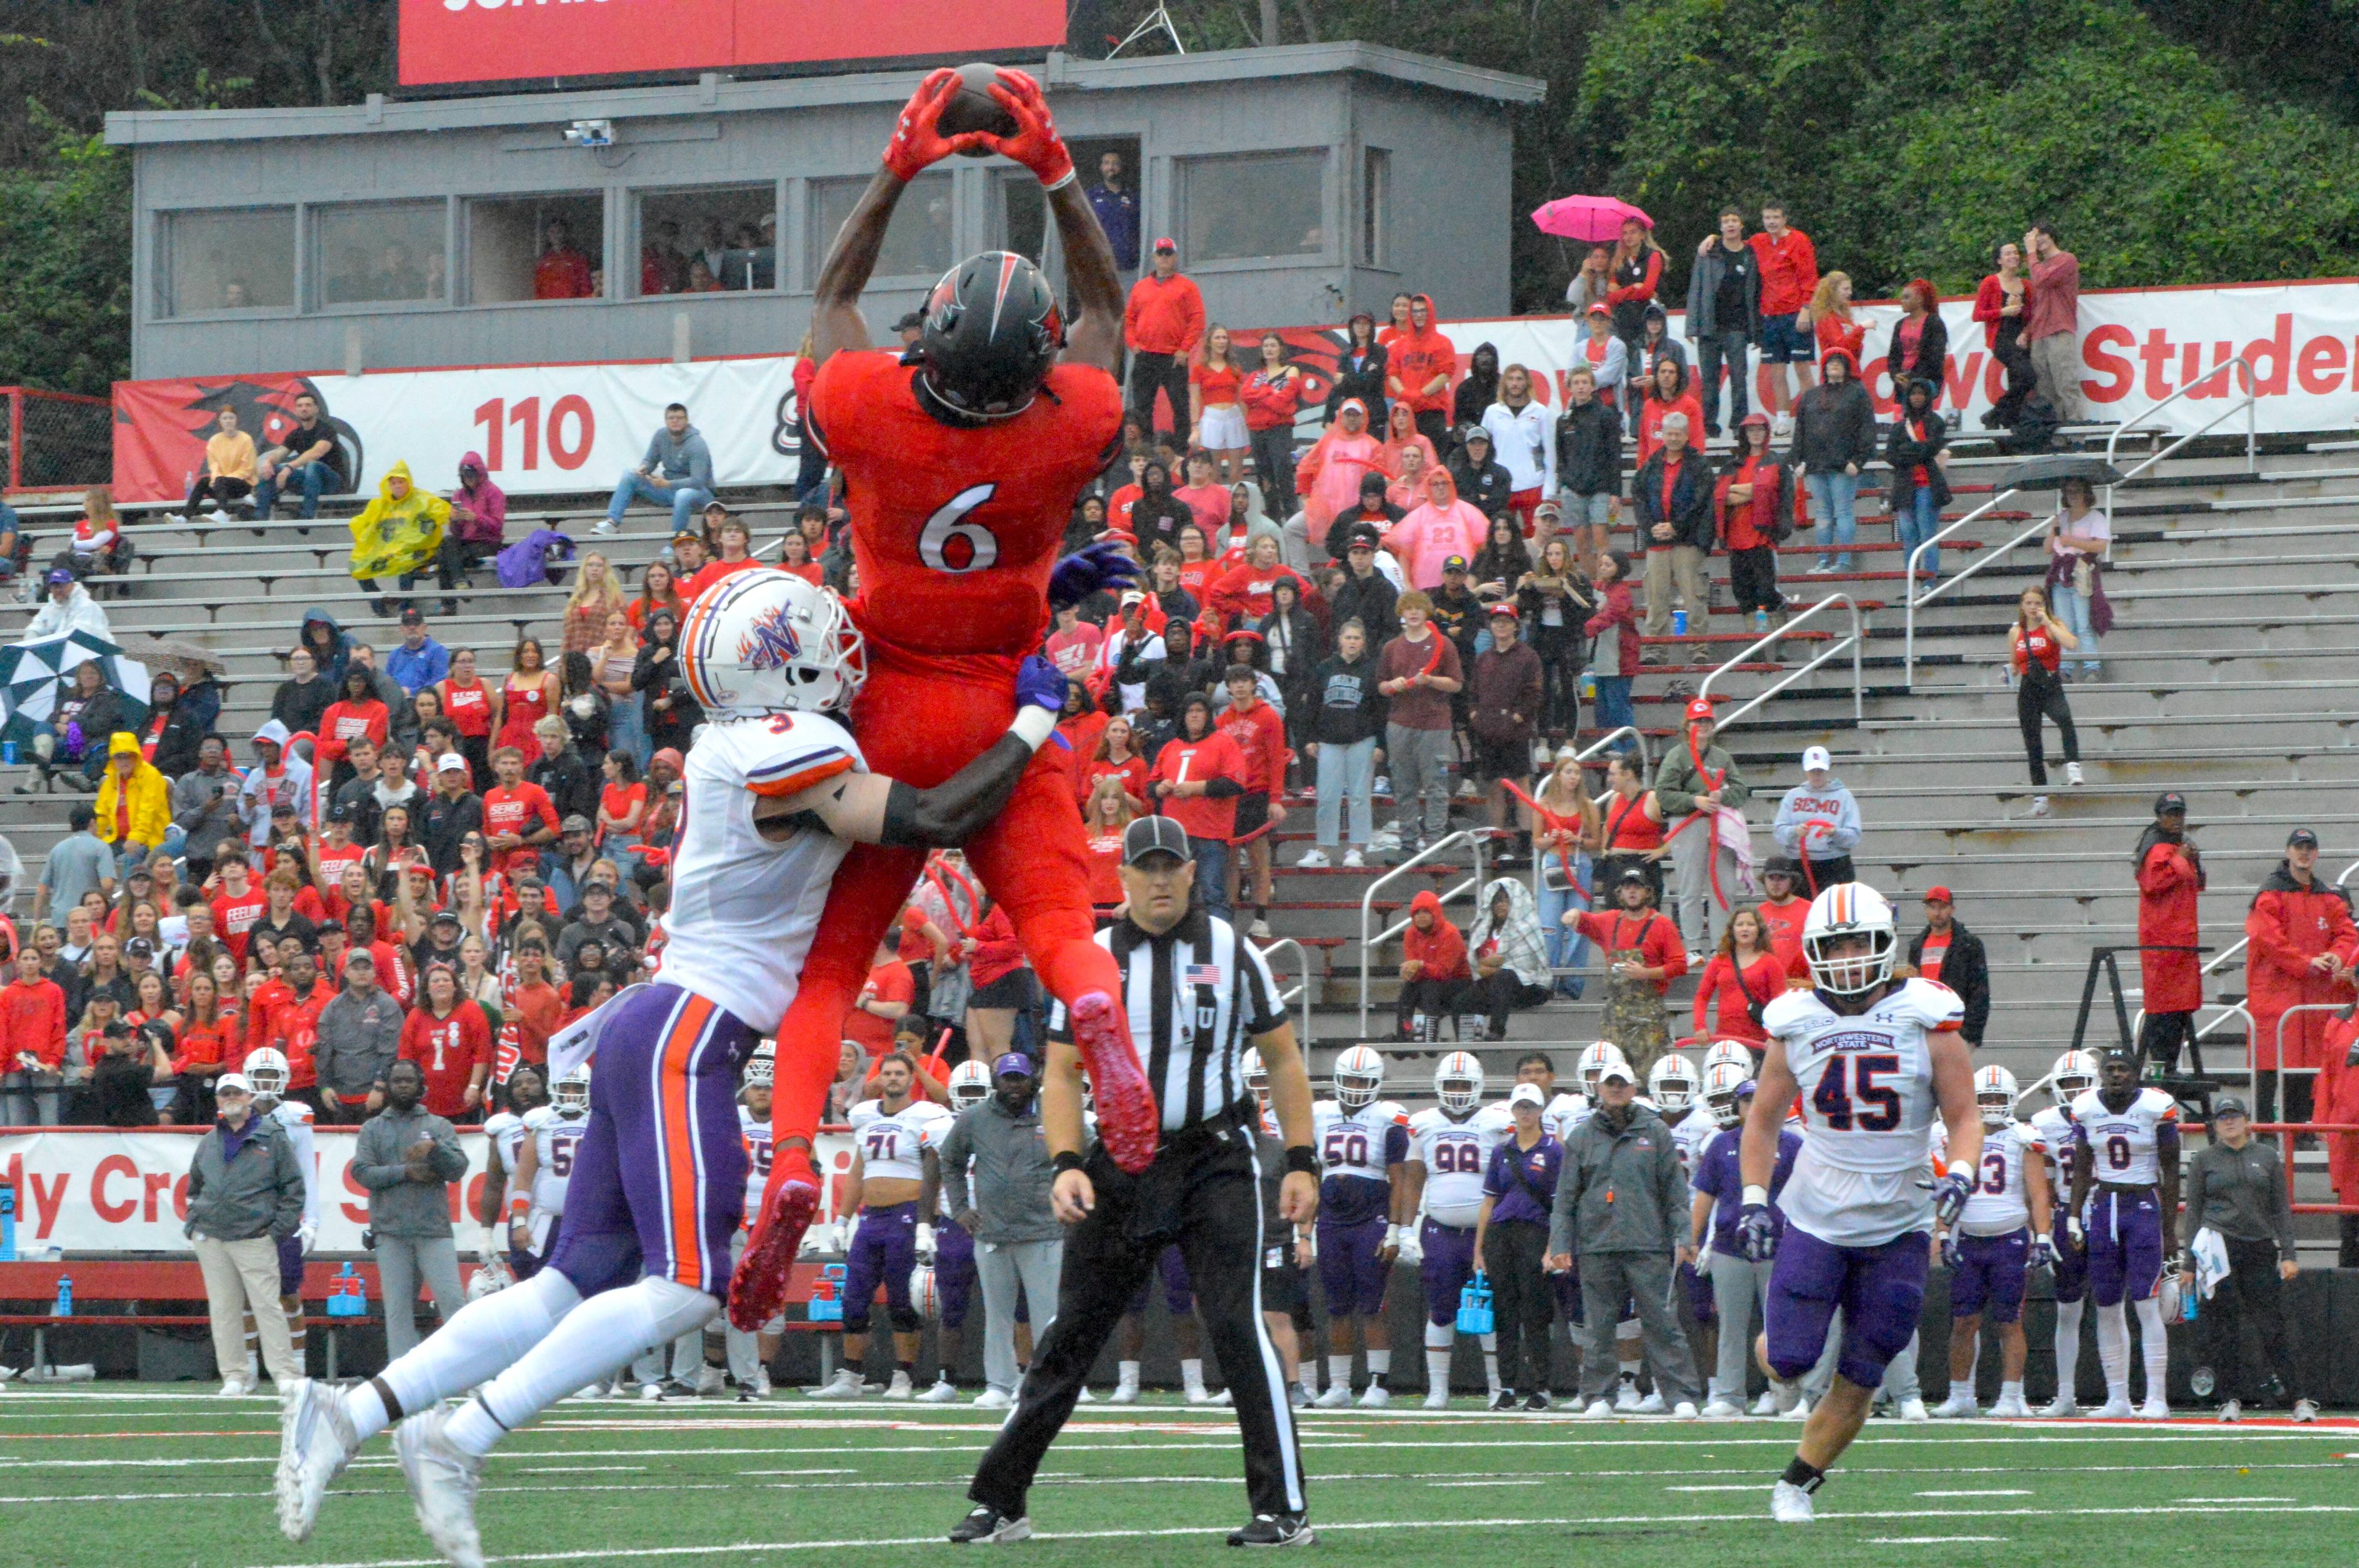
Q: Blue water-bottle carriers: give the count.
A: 3